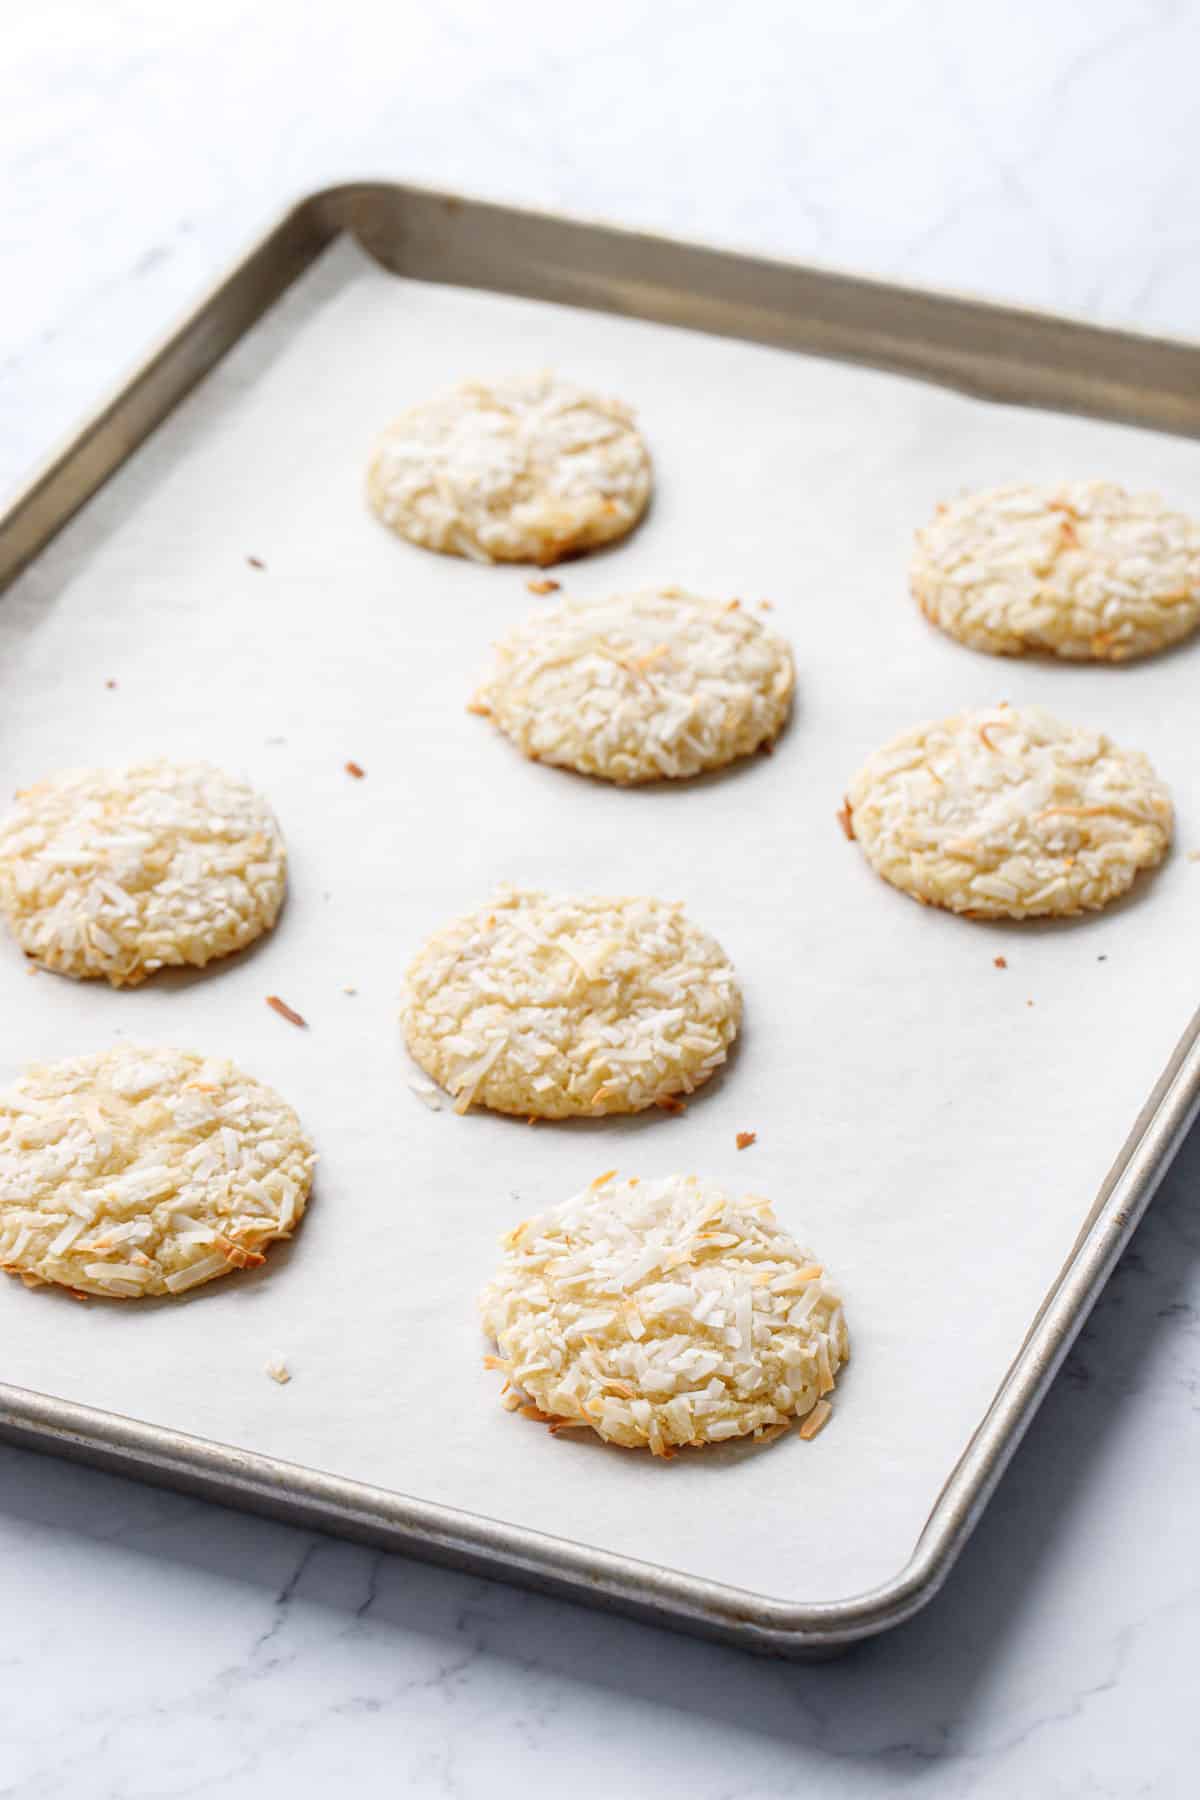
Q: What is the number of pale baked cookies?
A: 8